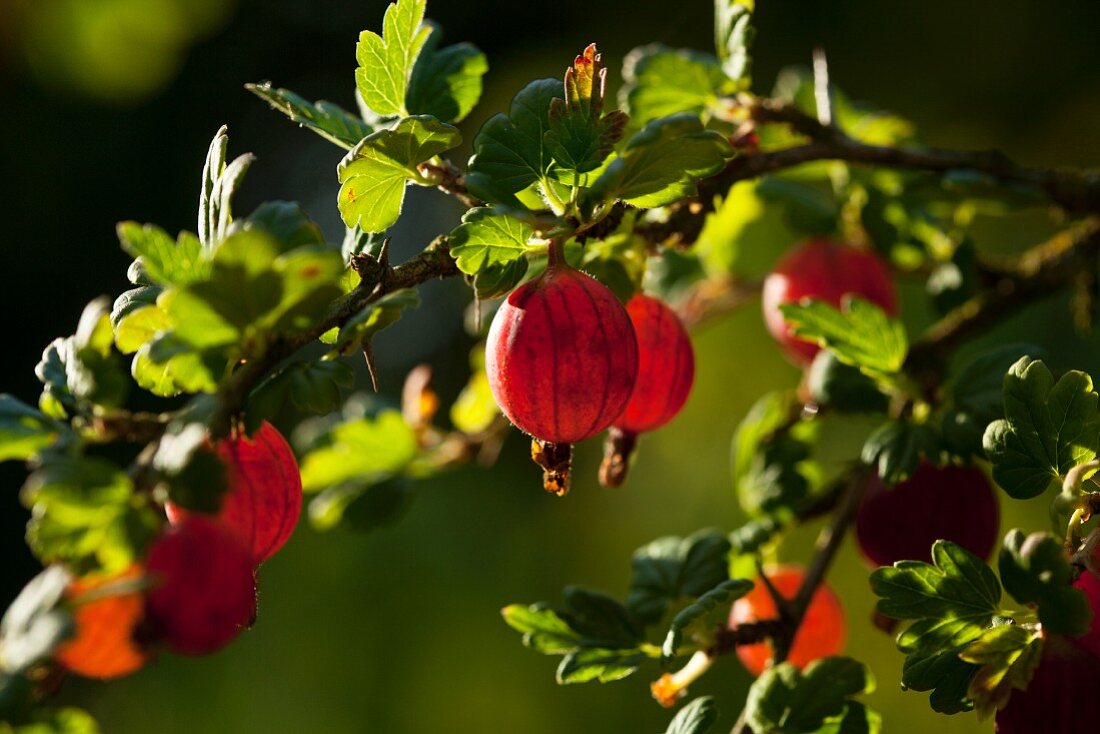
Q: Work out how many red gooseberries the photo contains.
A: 10